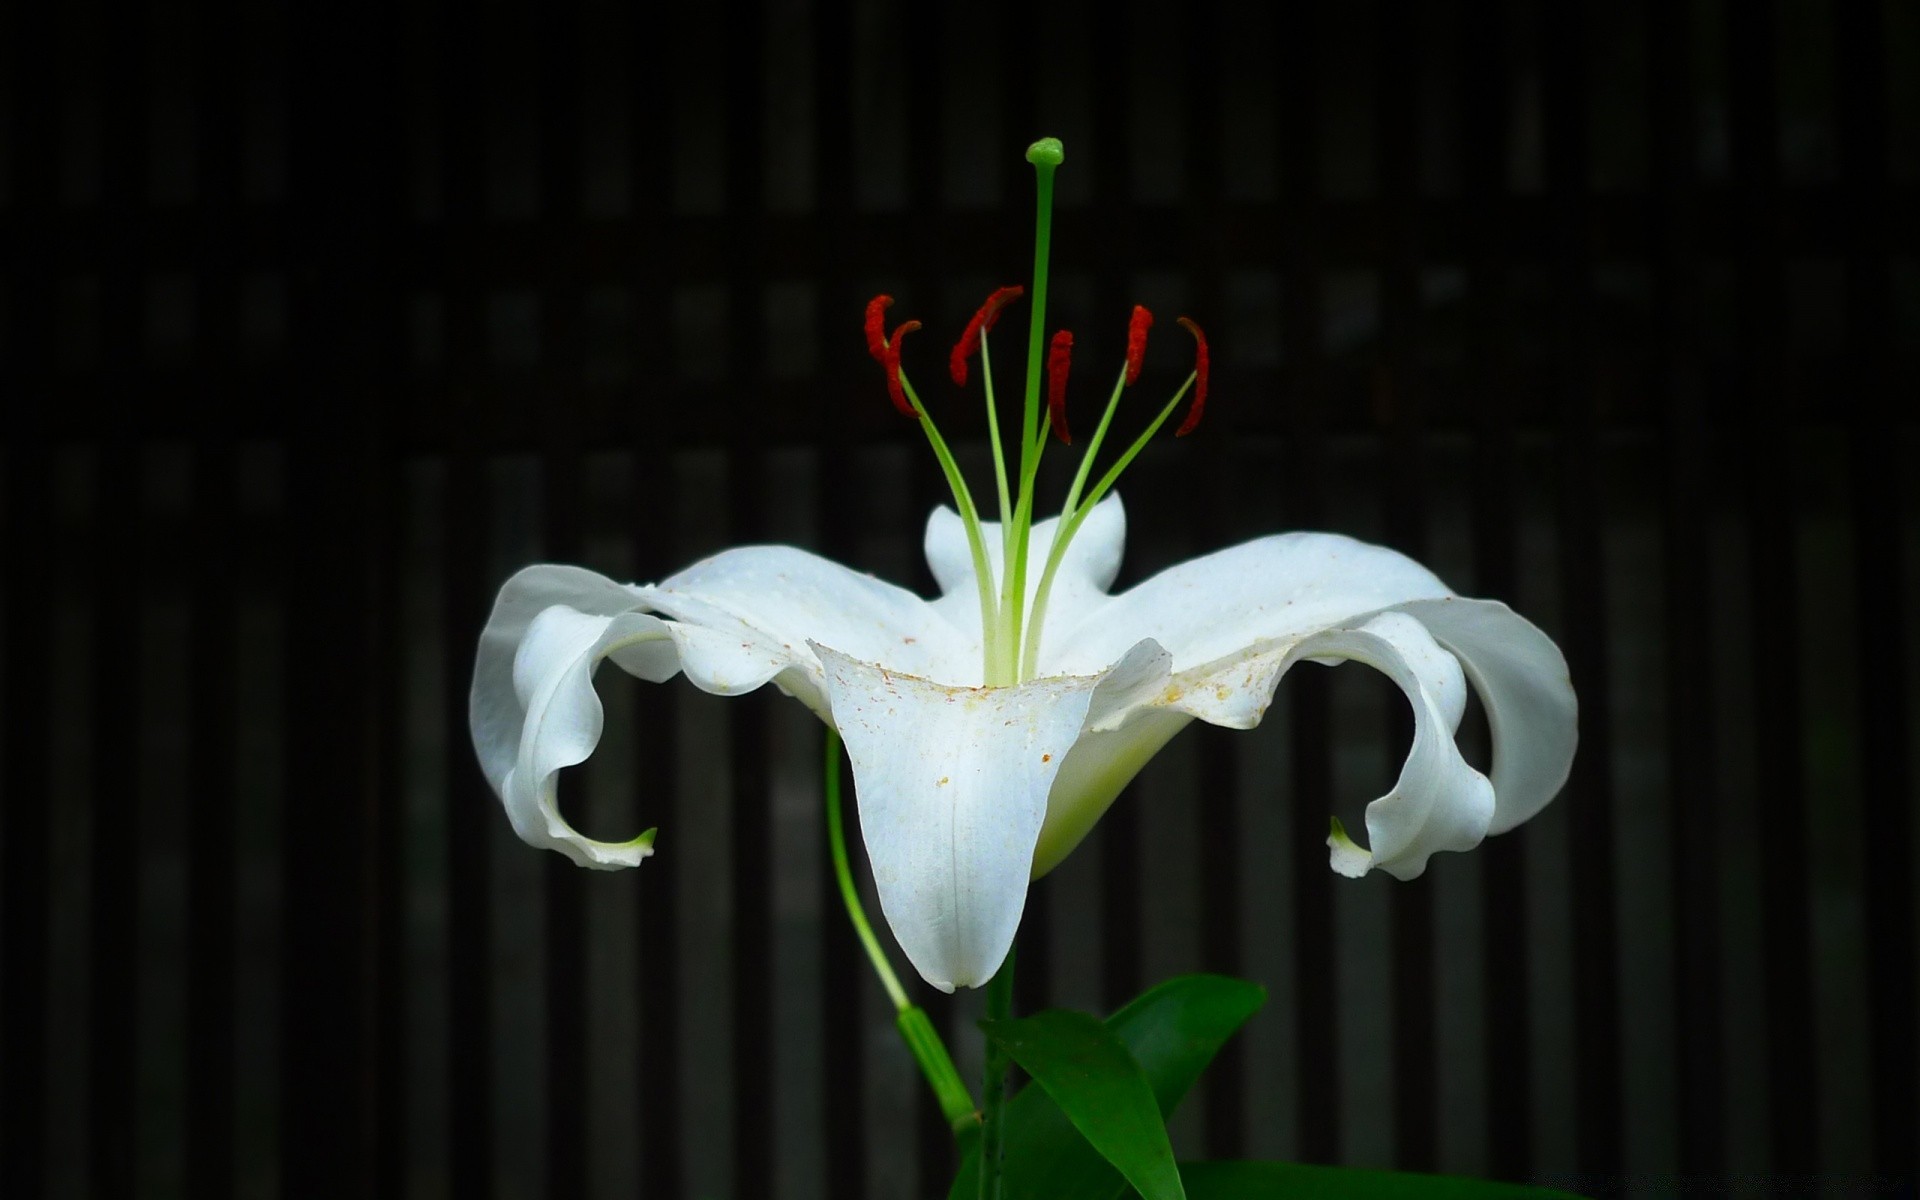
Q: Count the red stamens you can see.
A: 6